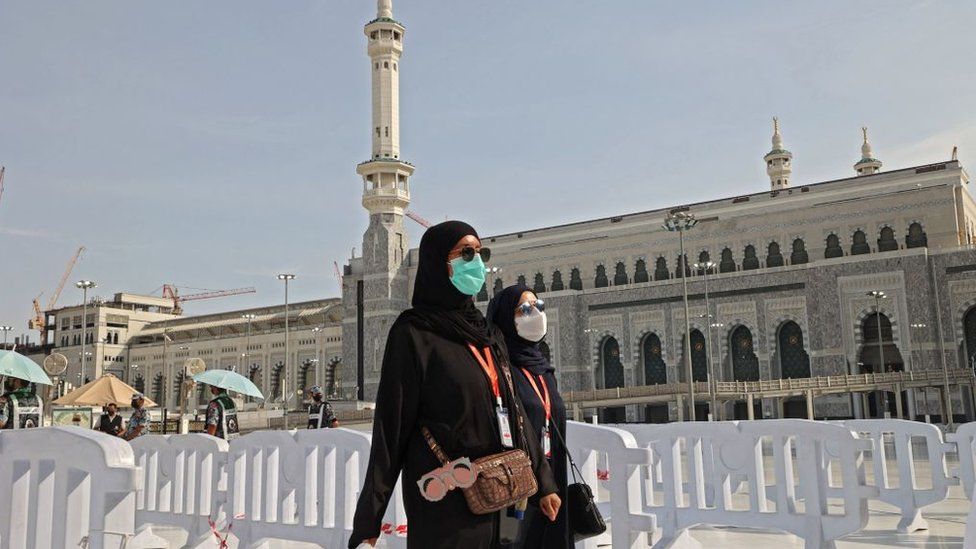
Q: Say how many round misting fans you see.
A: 2